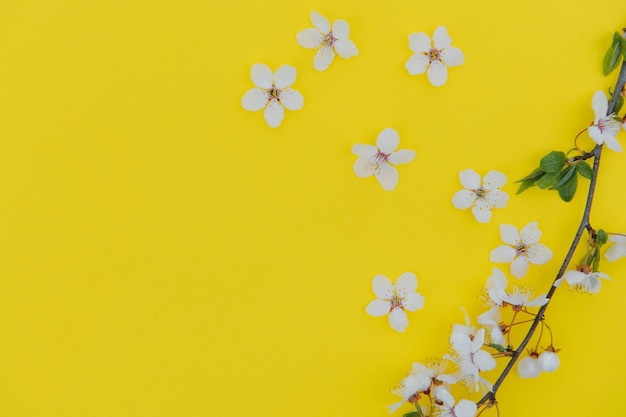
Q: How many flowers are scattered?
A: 7